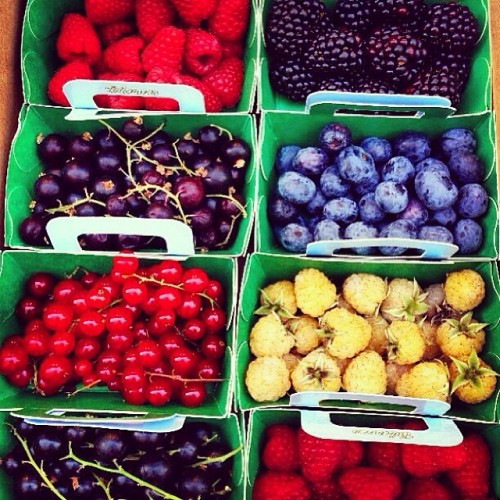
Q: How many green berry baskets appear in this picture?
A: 8